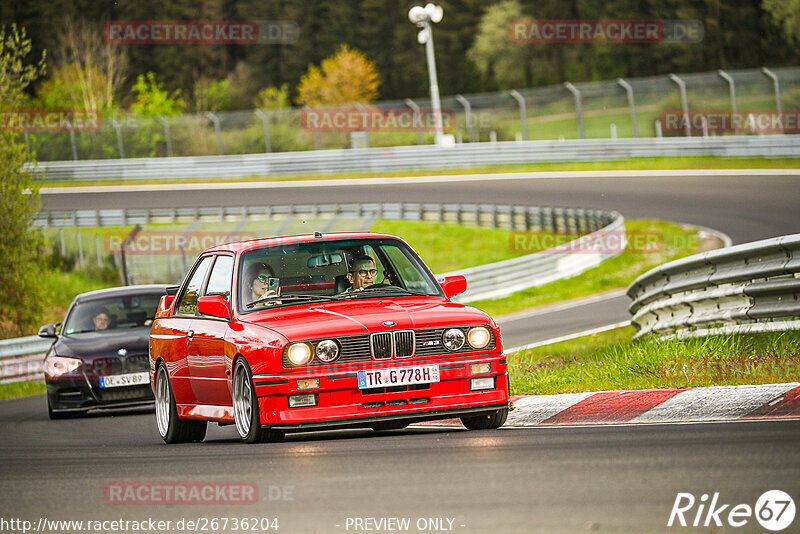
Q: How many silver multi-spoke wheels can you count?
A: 2